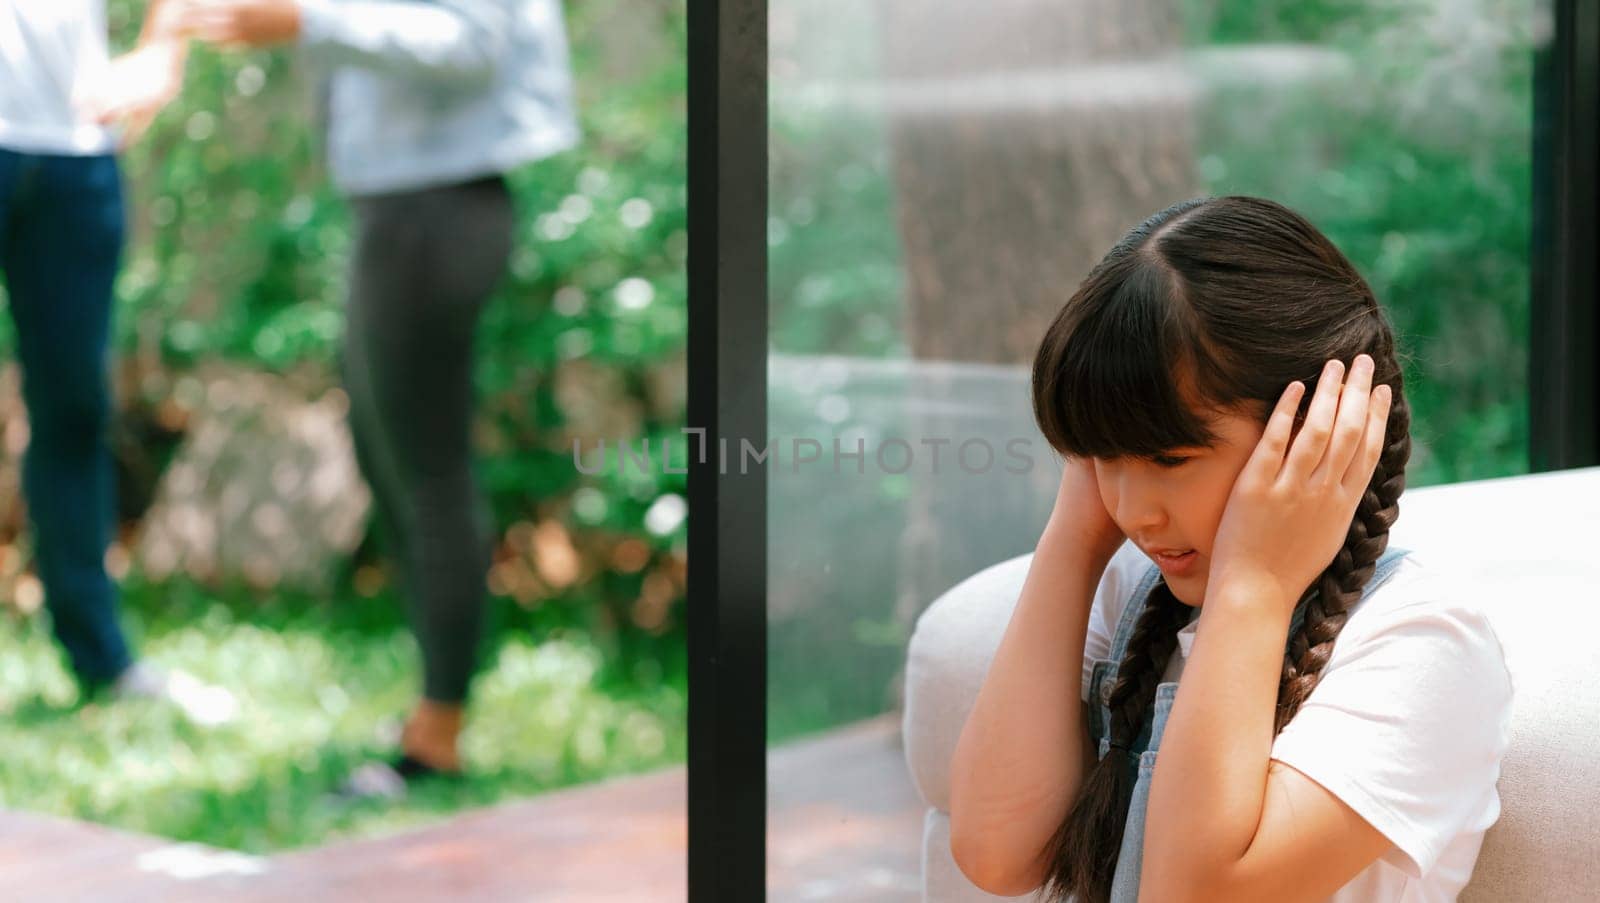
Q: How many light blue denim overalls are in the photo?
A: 1